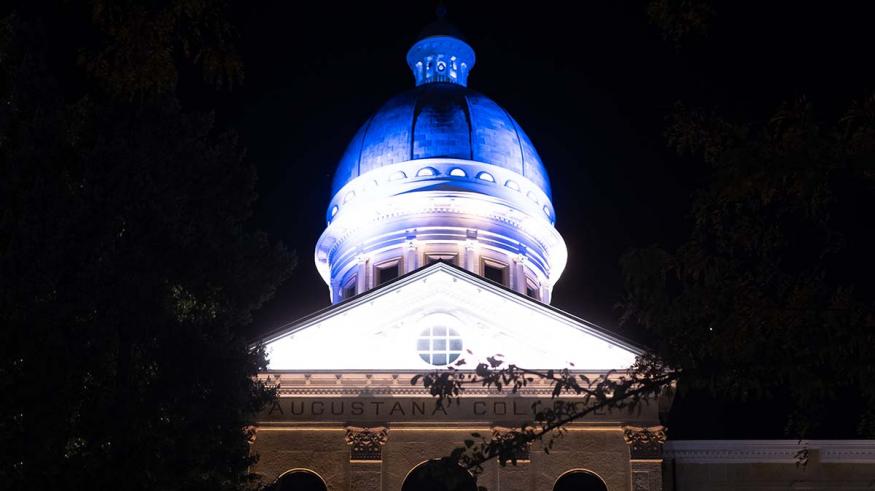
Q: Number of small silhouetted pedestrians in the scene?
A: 0